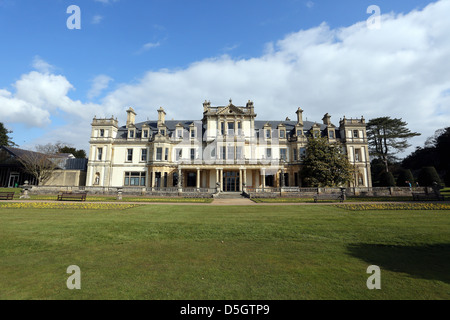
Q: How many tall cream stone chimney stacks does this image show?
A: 4